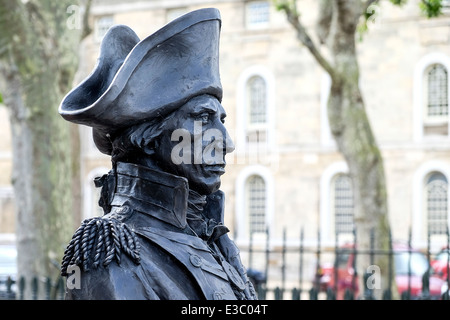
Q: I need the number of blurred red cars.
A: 3